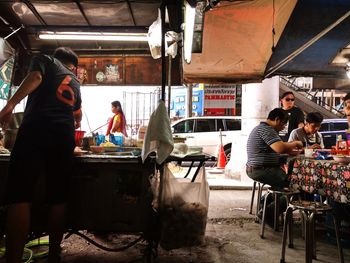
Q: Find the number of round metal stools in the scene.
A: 3